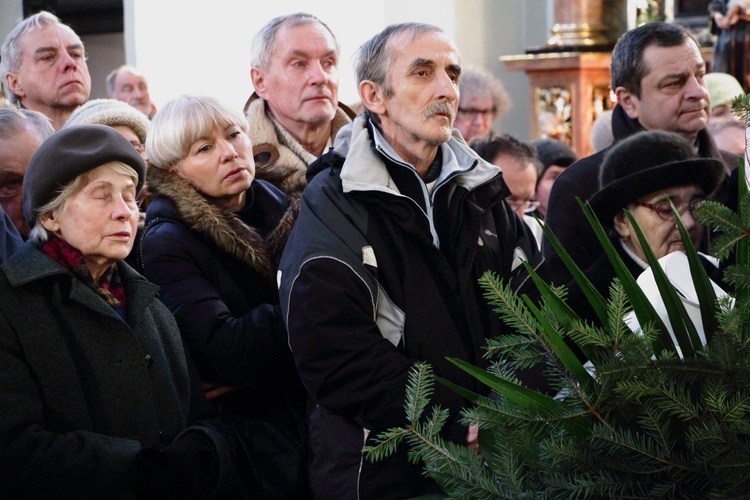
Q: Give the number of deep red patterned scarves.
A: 1